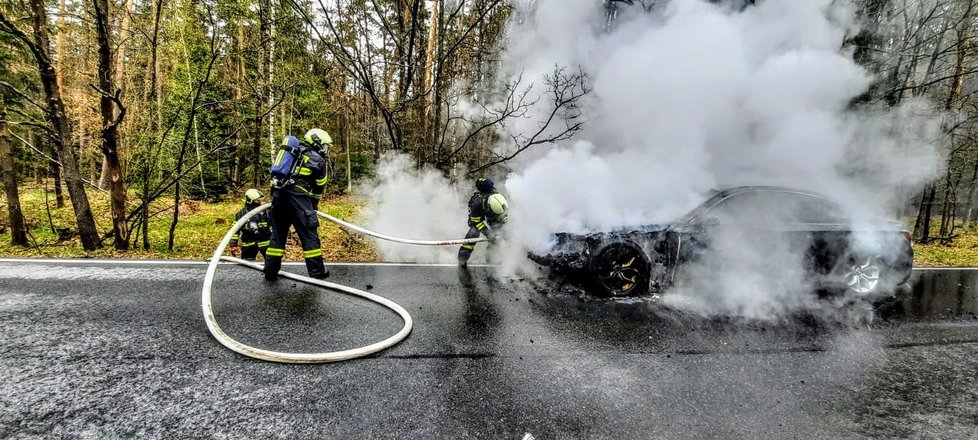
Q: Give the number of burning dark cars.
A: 1